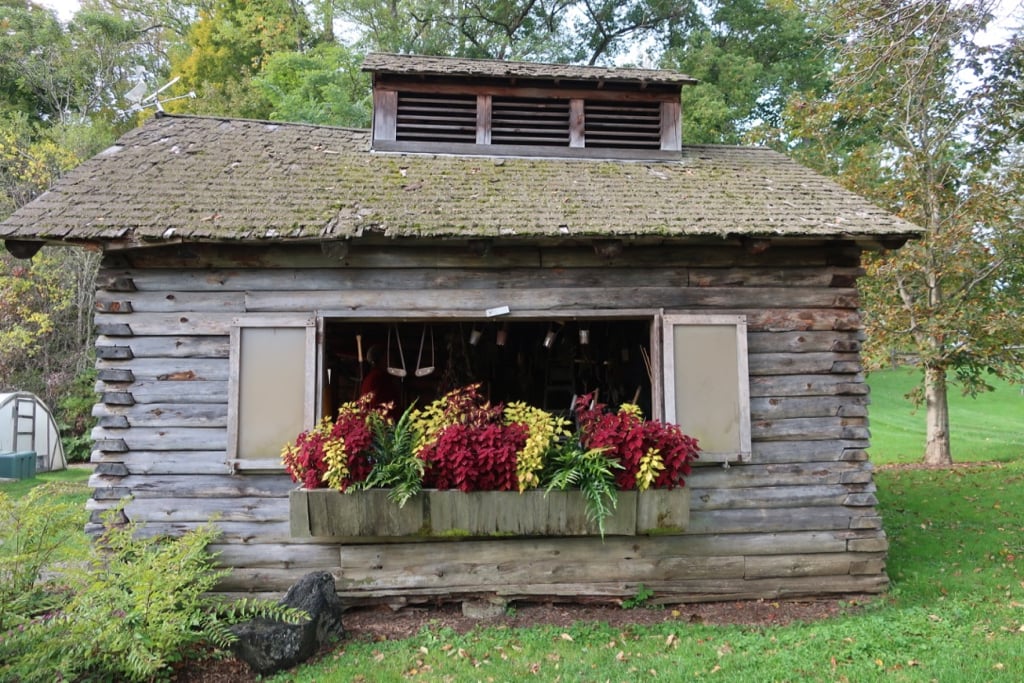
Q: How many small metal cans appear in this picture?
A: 4